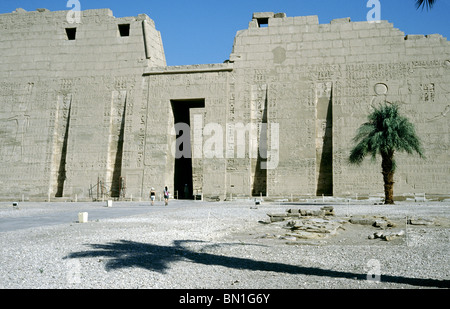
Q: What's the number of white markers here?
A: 2